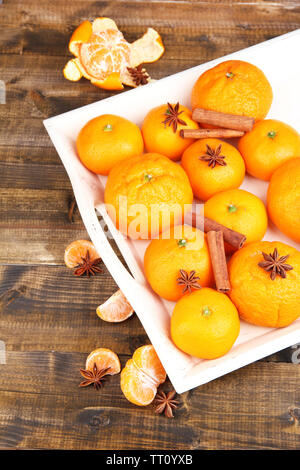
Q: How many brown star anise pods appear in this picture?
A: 8